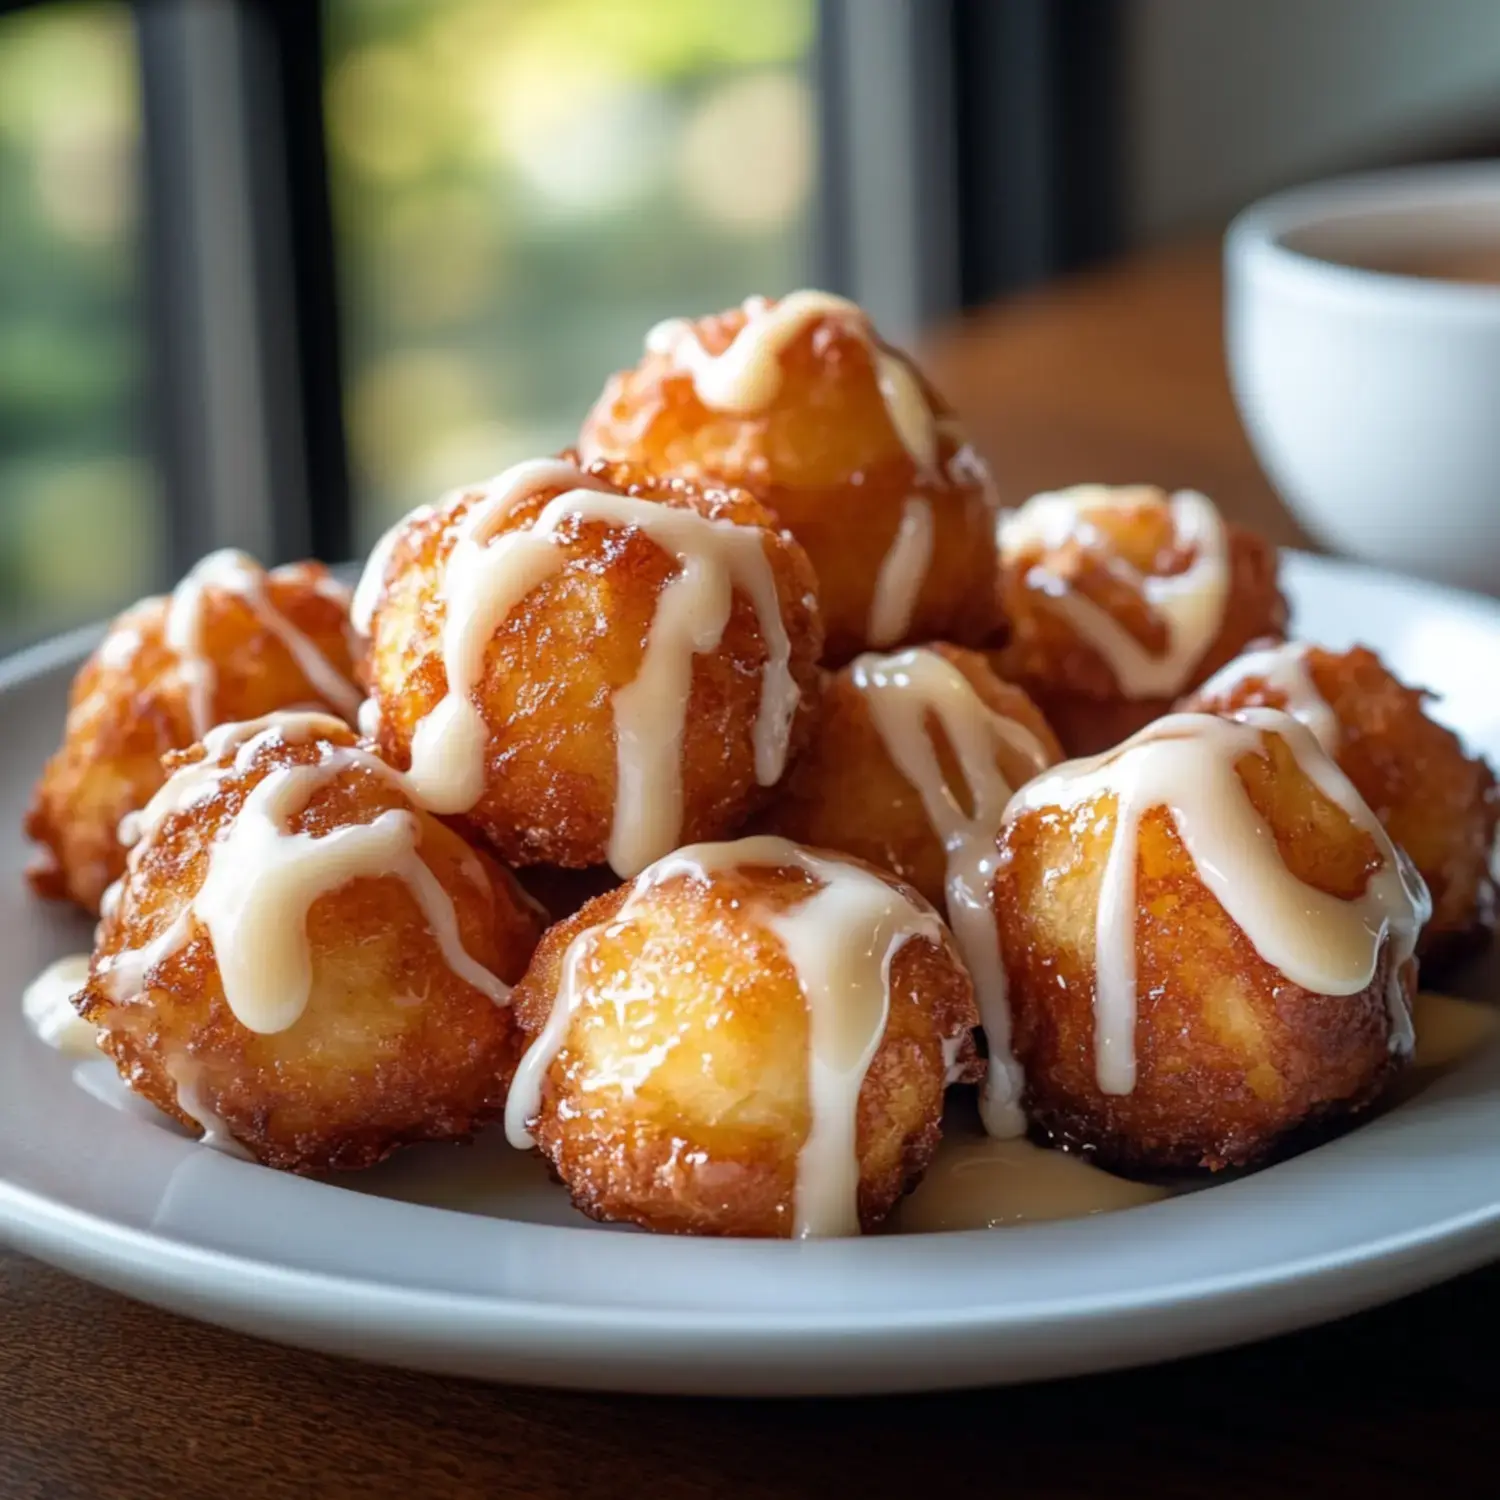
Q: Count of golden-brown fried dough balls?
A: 9